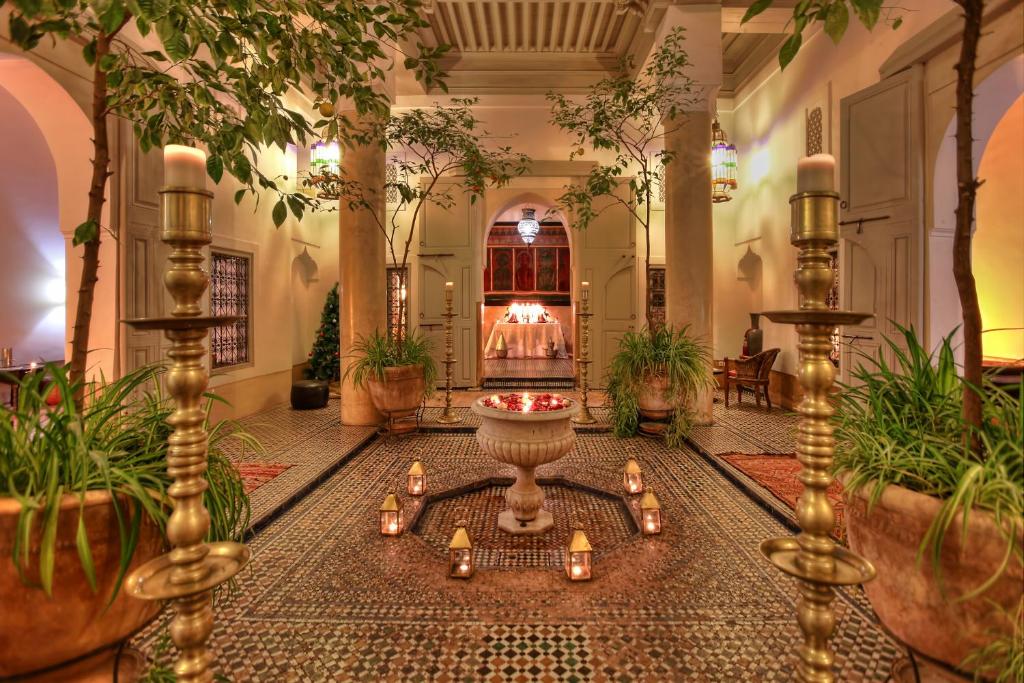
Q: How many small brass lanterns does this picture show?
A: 6